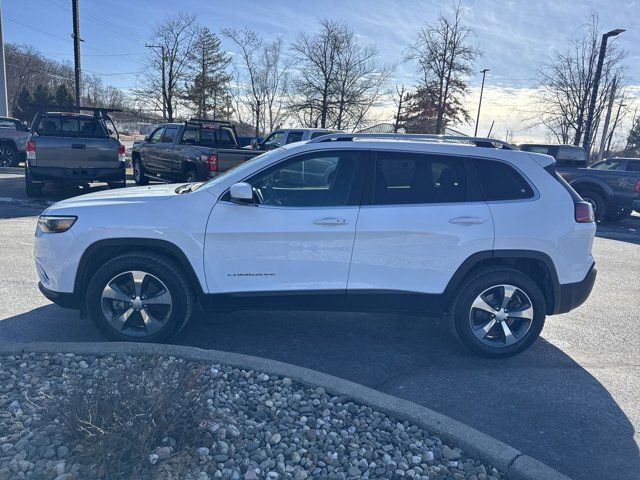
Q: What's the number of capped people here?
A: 0